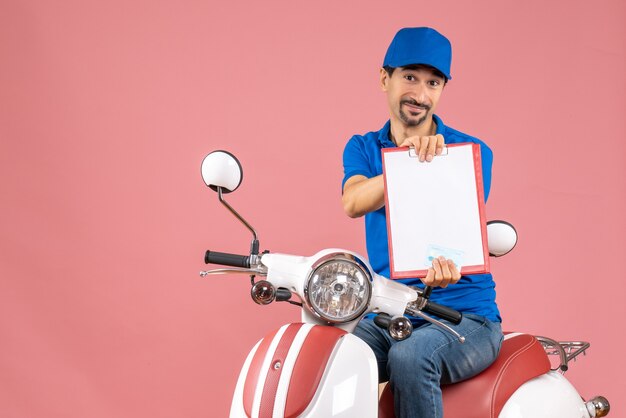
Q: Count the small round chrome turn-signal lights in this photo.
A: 3